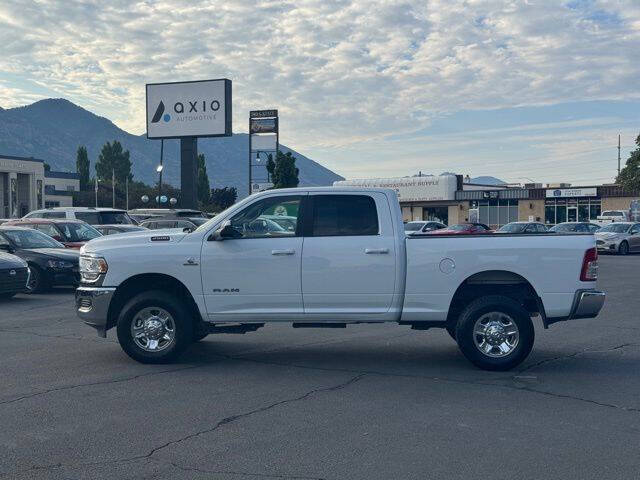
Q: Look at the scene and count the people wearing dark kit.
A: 0